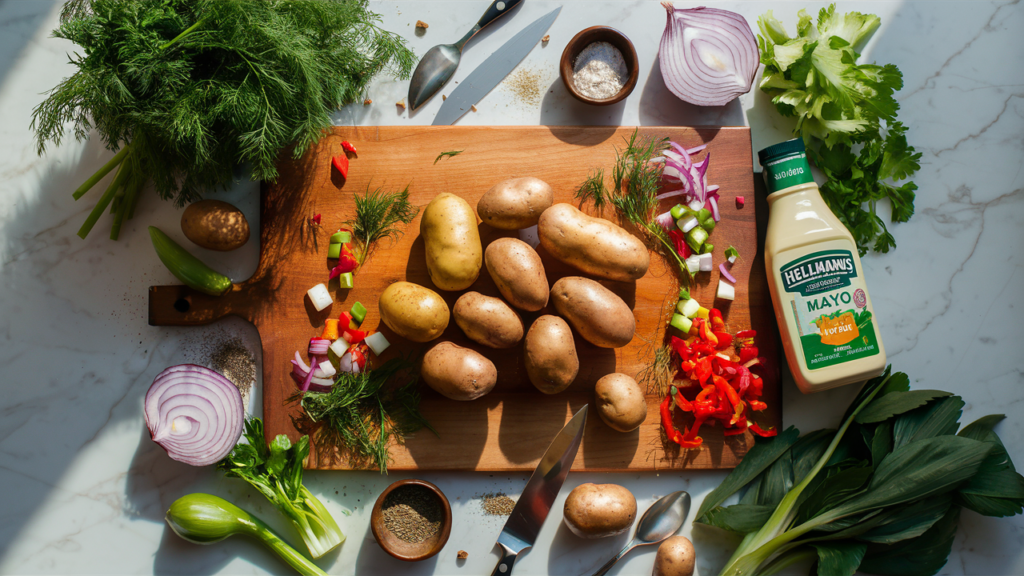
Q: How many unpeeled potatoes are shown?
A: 13